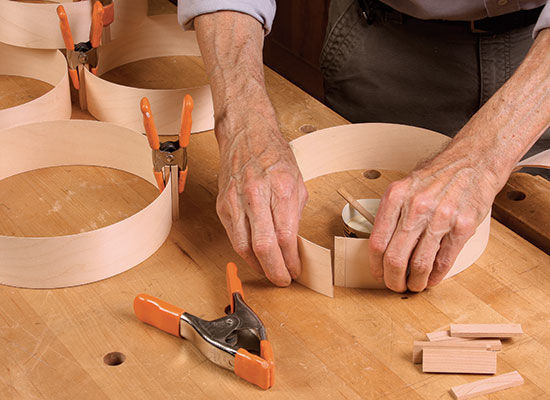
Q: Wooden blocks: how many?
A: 5